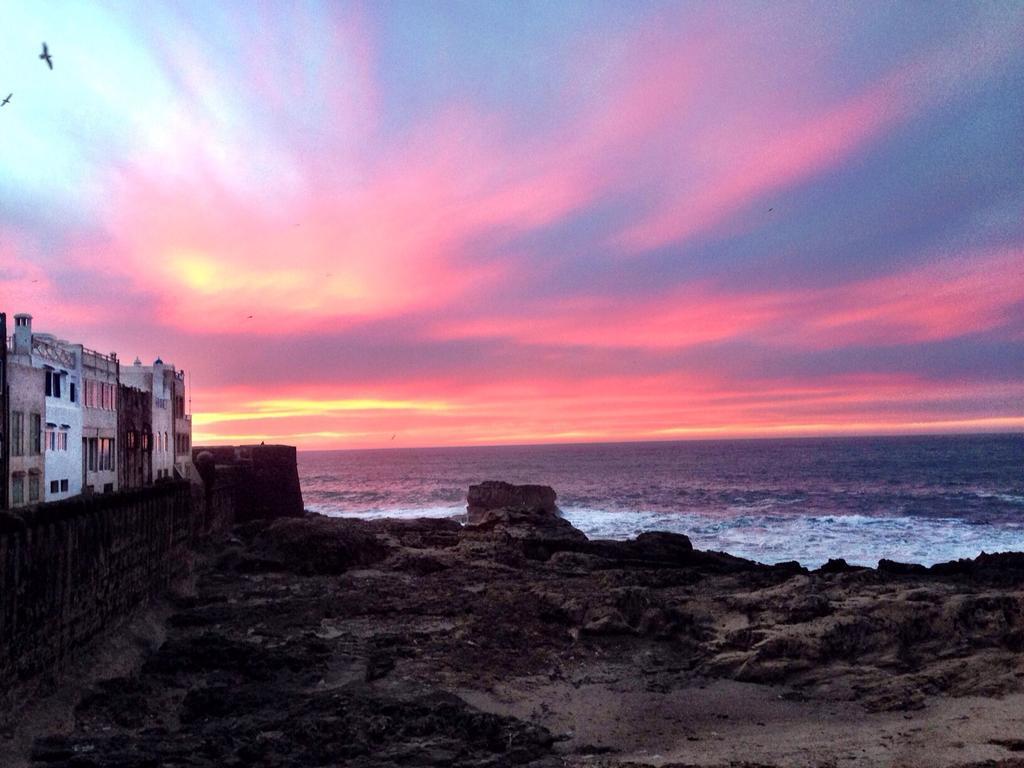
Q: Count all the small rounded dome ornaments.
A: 2